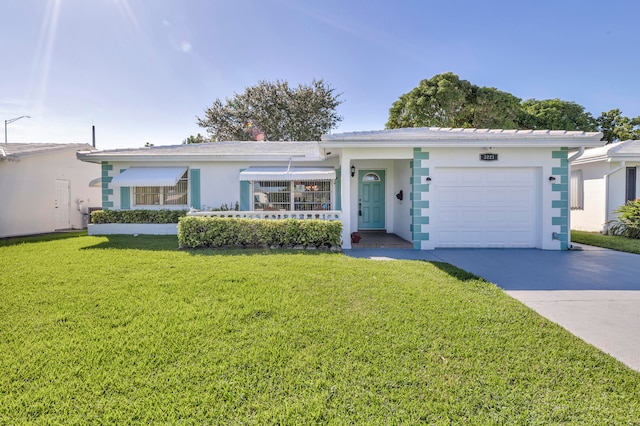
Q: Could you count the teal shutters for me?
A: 4